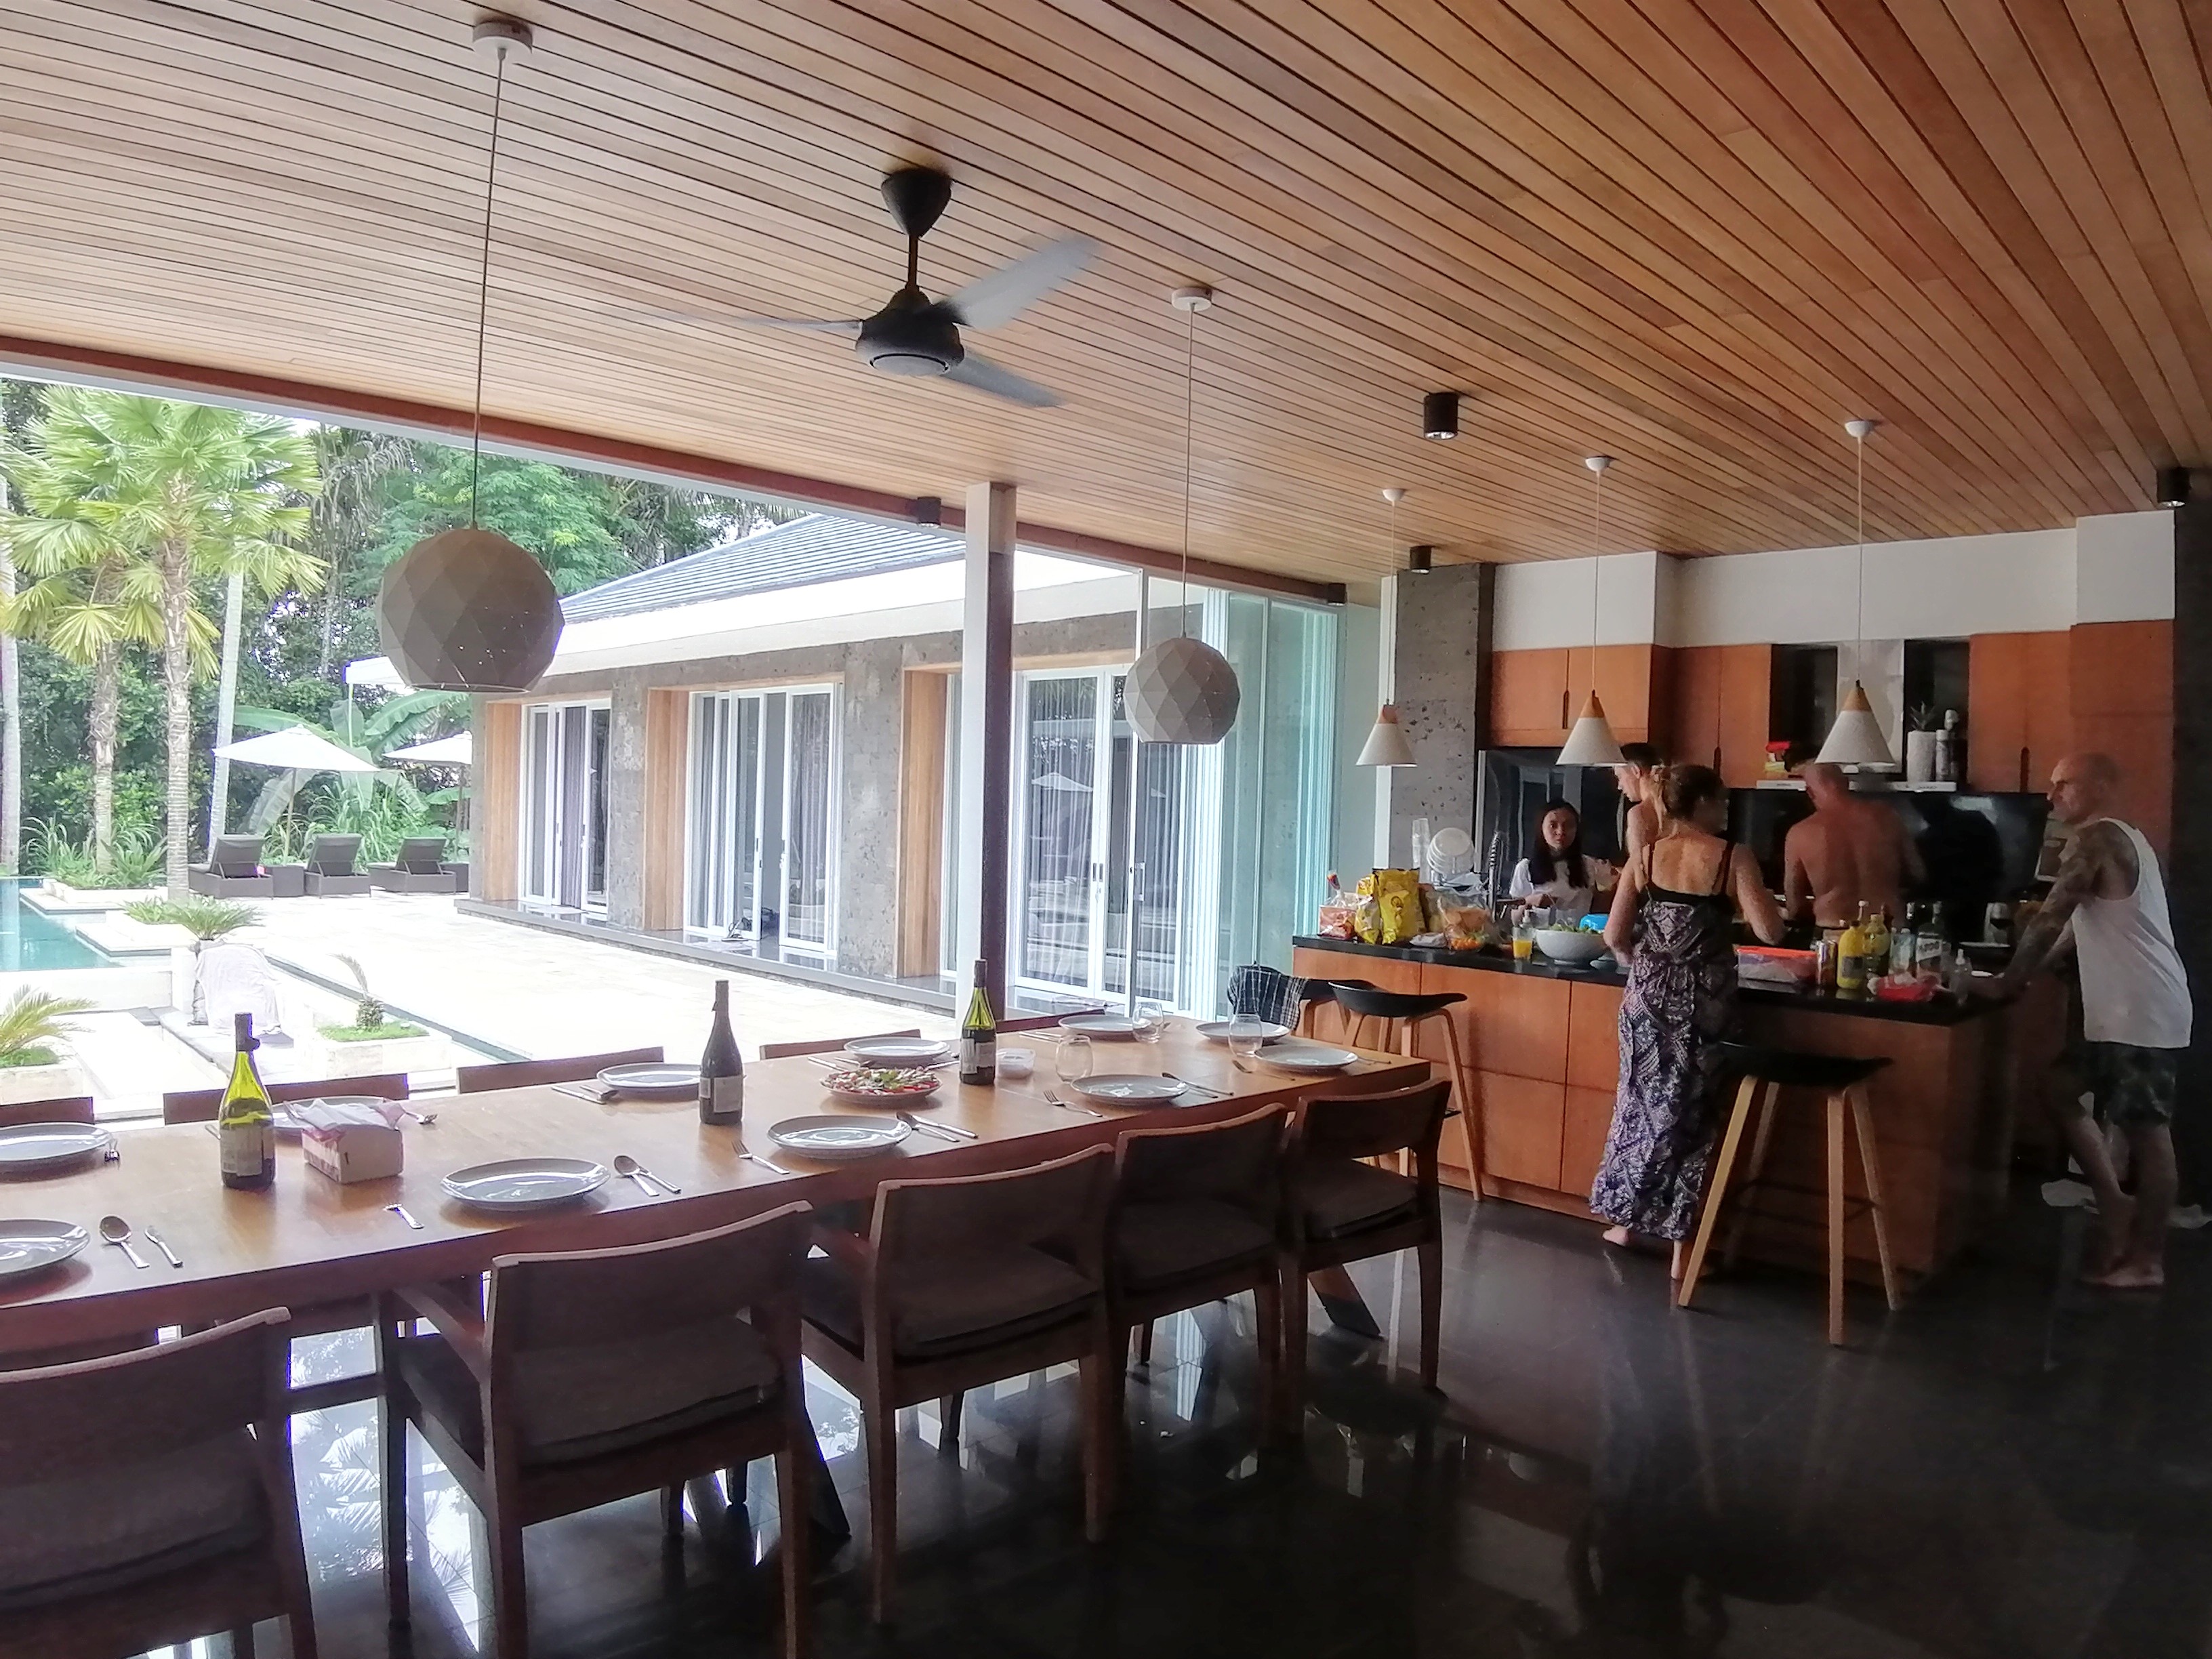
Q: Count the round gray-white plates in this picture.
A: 11